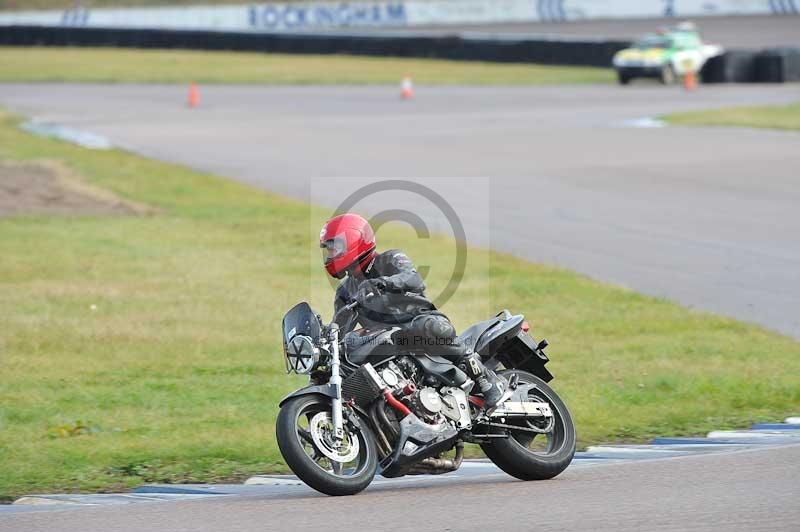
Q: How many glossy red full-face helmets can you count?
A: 1